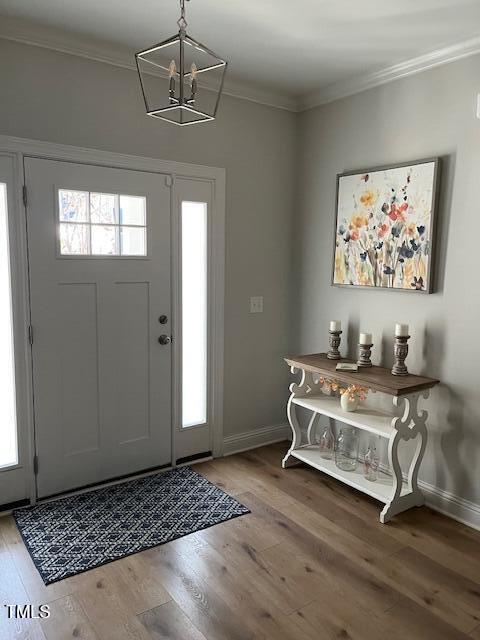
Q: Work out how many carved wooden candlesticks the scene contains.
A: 3